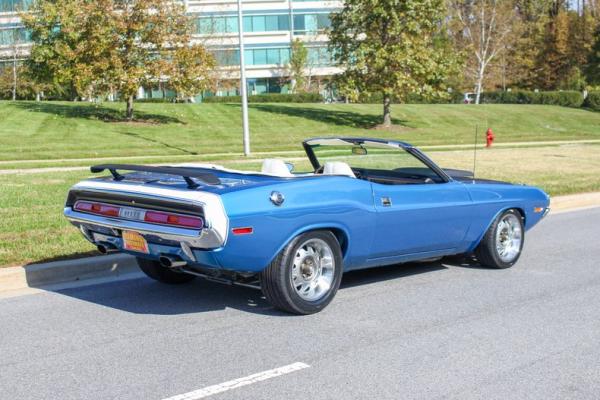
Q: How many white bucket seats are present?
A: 2